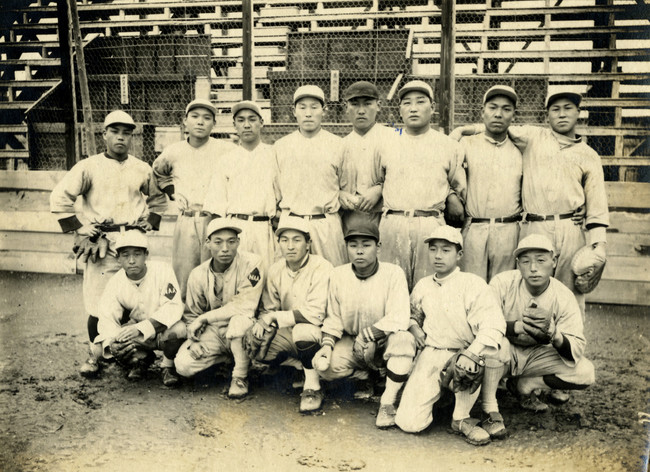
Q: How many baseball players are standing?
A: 8